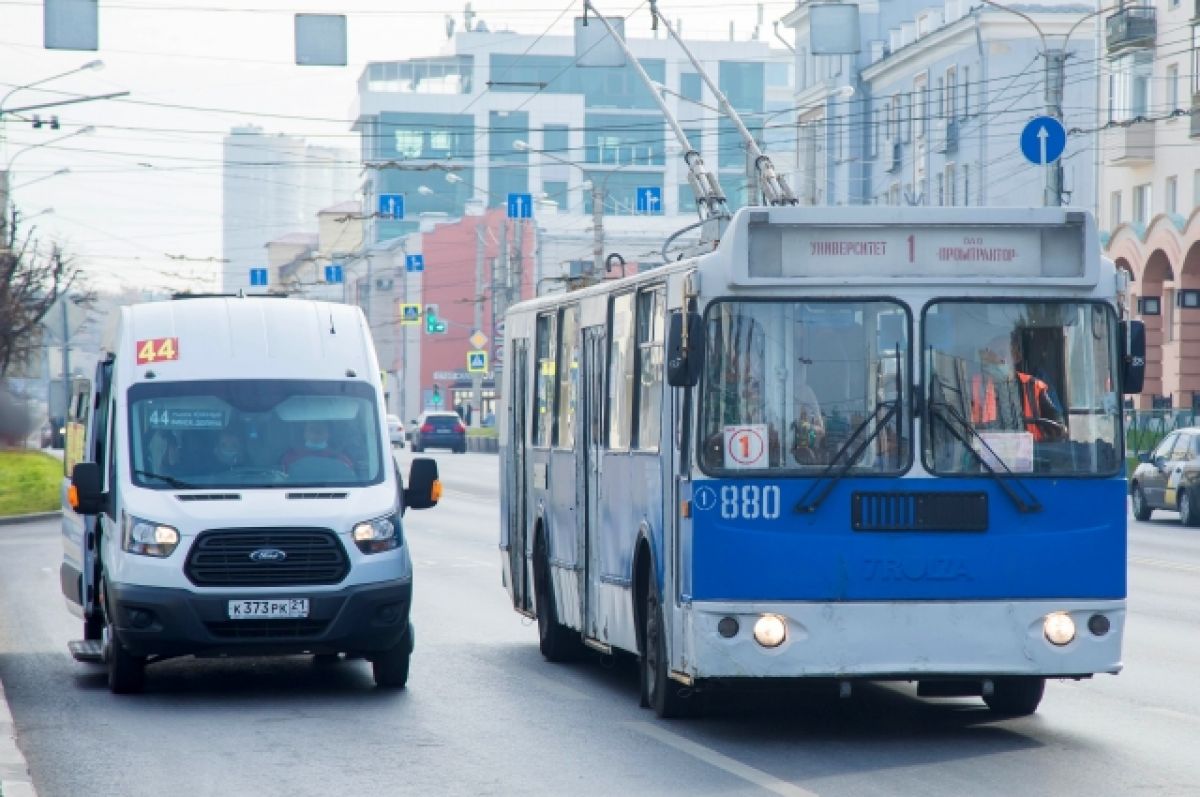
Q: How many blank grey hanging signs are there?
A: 4